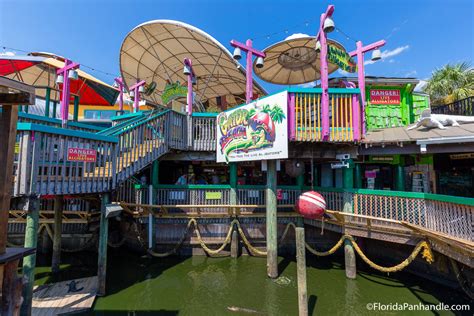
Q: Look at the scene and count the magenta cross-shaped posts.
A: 7